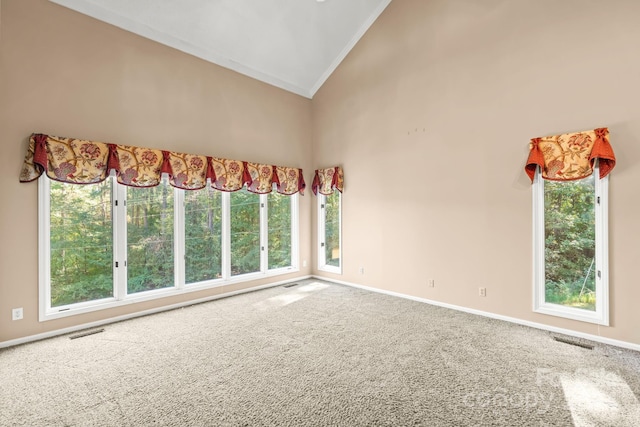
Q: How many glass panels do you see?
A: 7